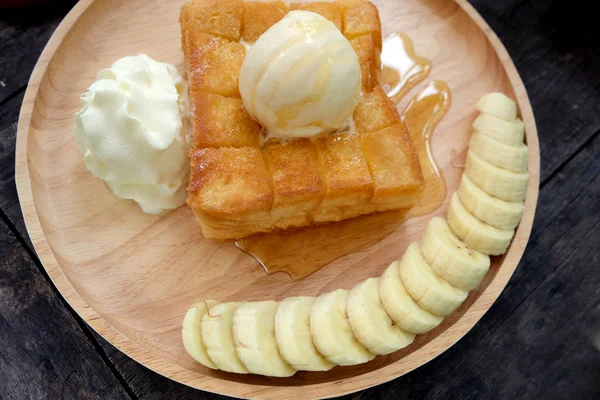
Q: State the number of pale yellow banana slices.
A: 15